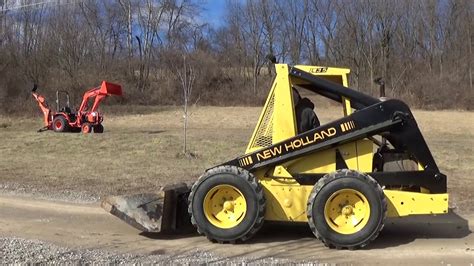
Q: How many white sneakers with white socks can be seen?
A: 0